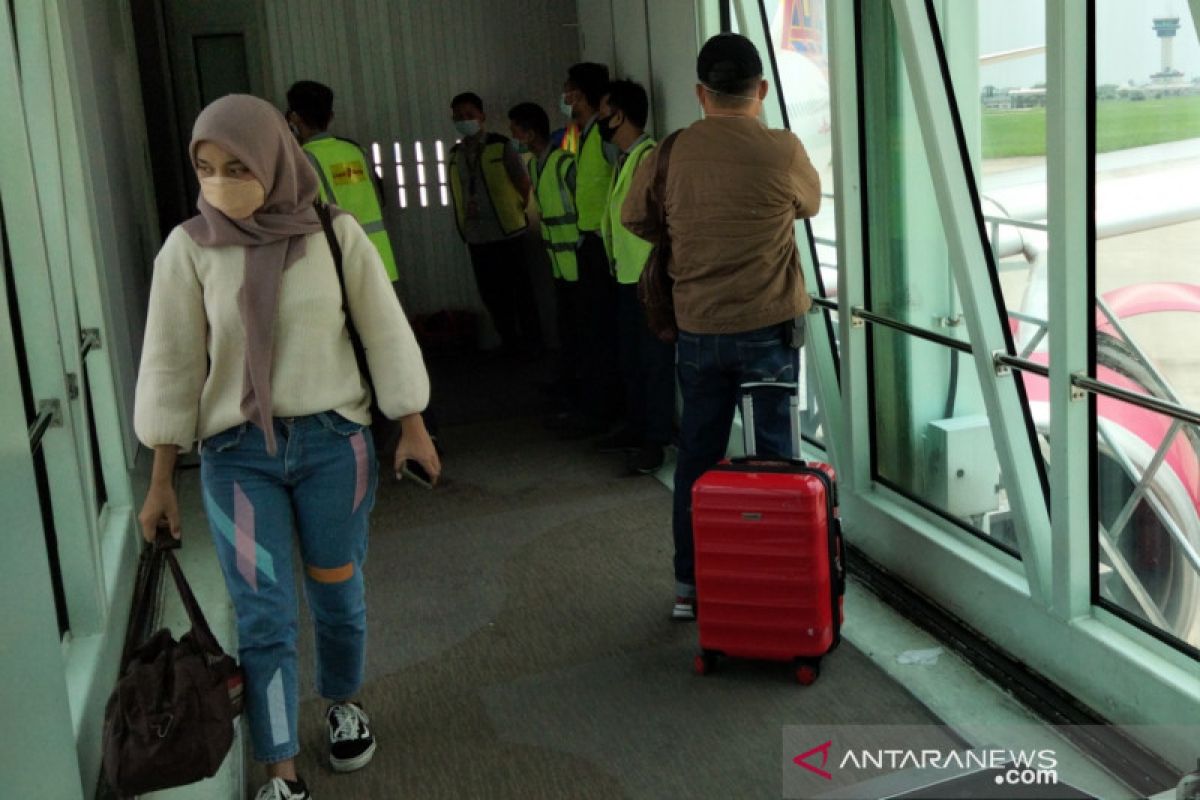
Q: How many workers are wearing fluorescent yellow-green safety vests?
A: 5